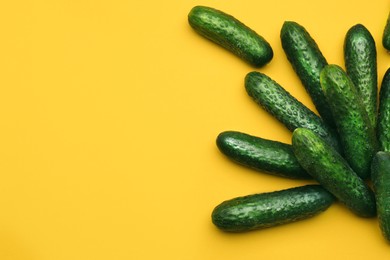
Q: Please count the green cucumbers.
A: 11